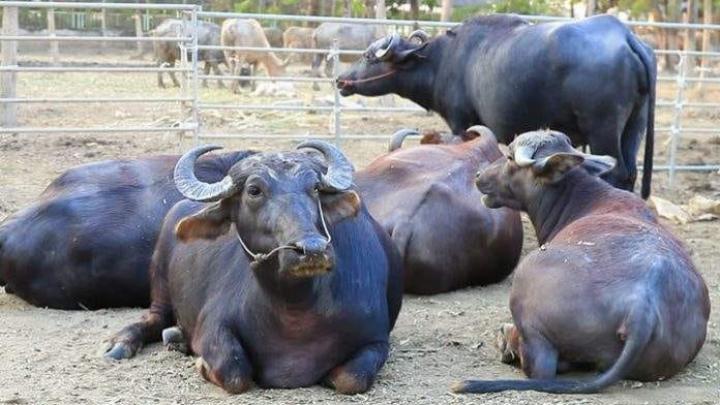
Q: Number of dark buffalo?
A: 5